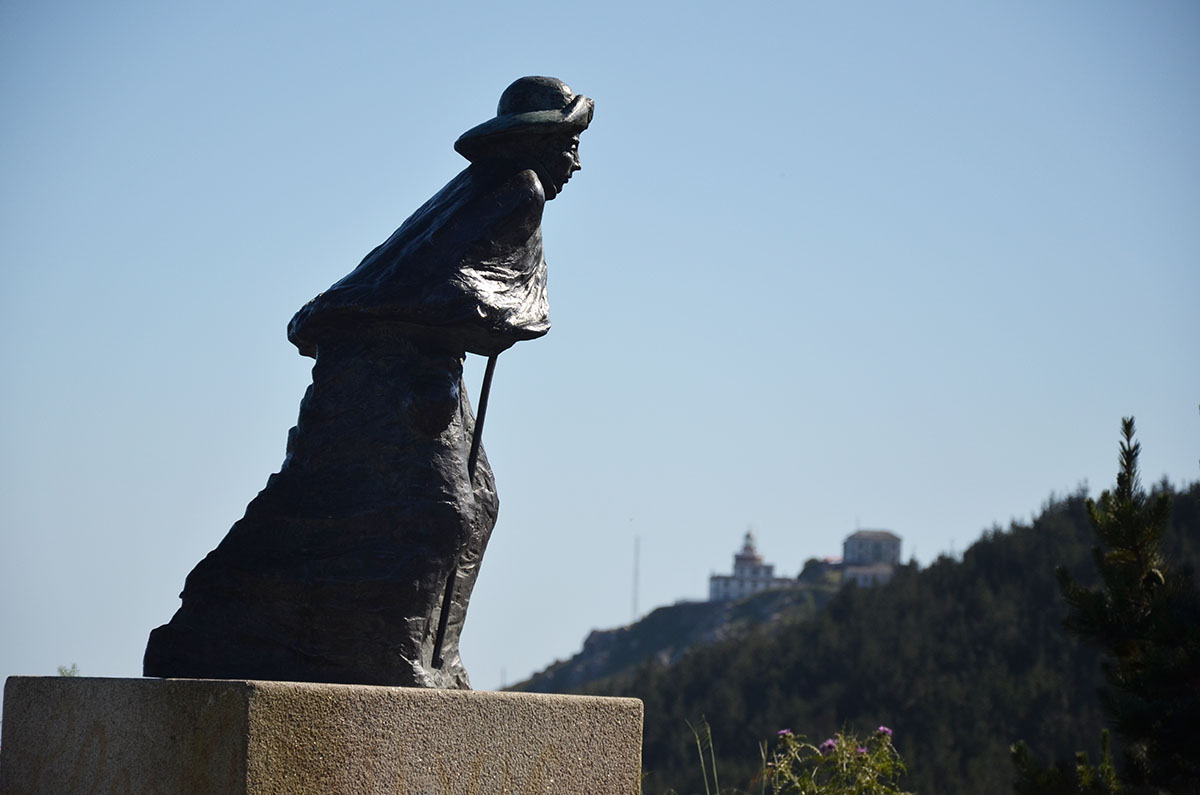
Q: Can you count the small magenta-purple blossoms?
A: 4